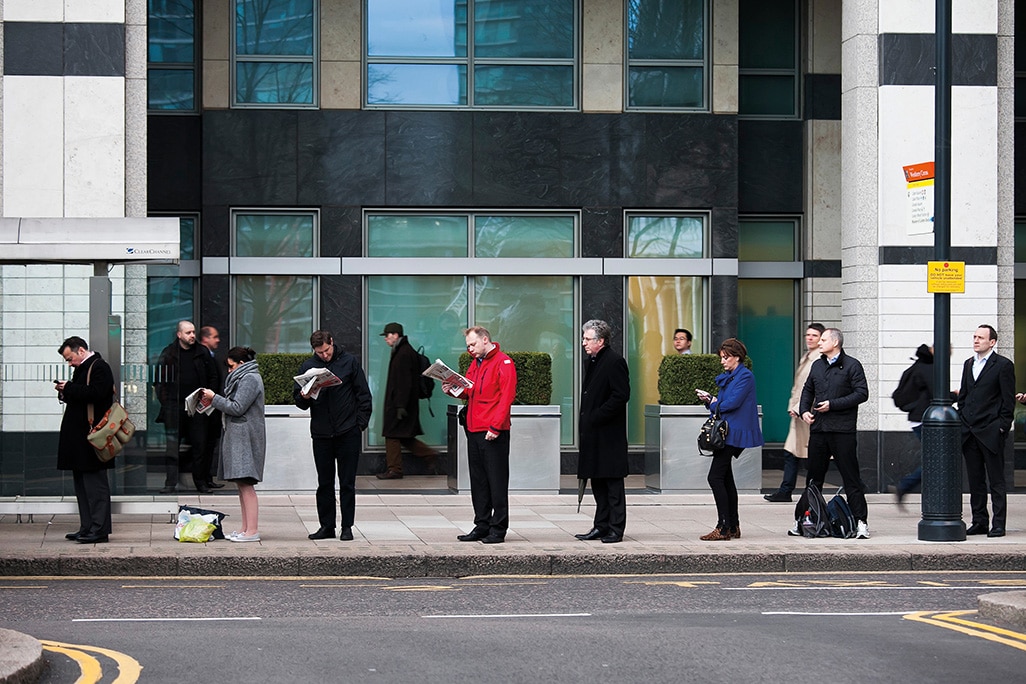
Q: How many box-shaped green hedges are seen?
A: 3